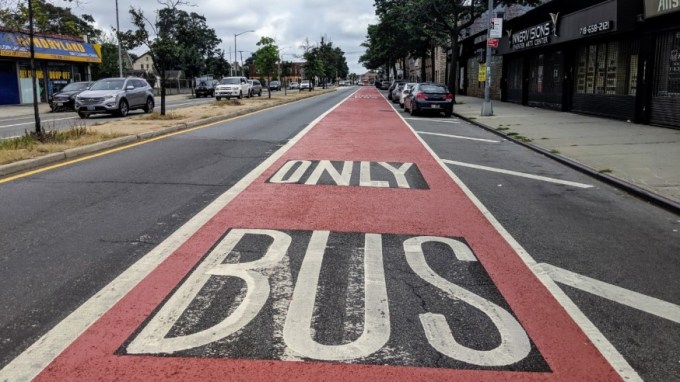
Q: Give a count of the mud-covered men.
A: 0